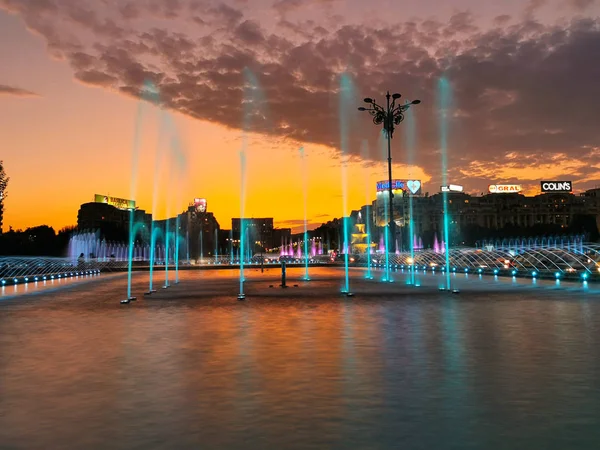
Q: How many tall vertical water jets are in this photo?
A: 11